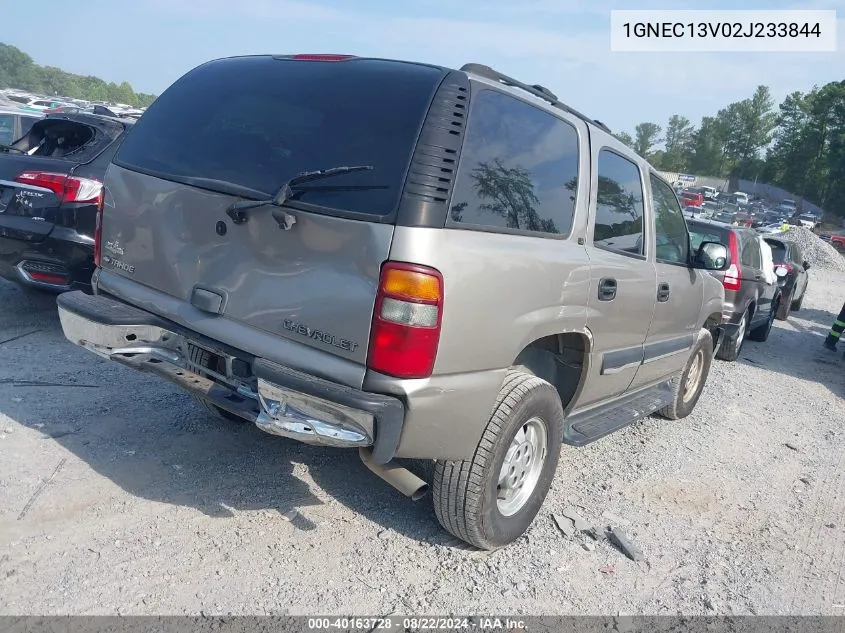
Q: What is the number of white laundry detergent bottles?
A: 0